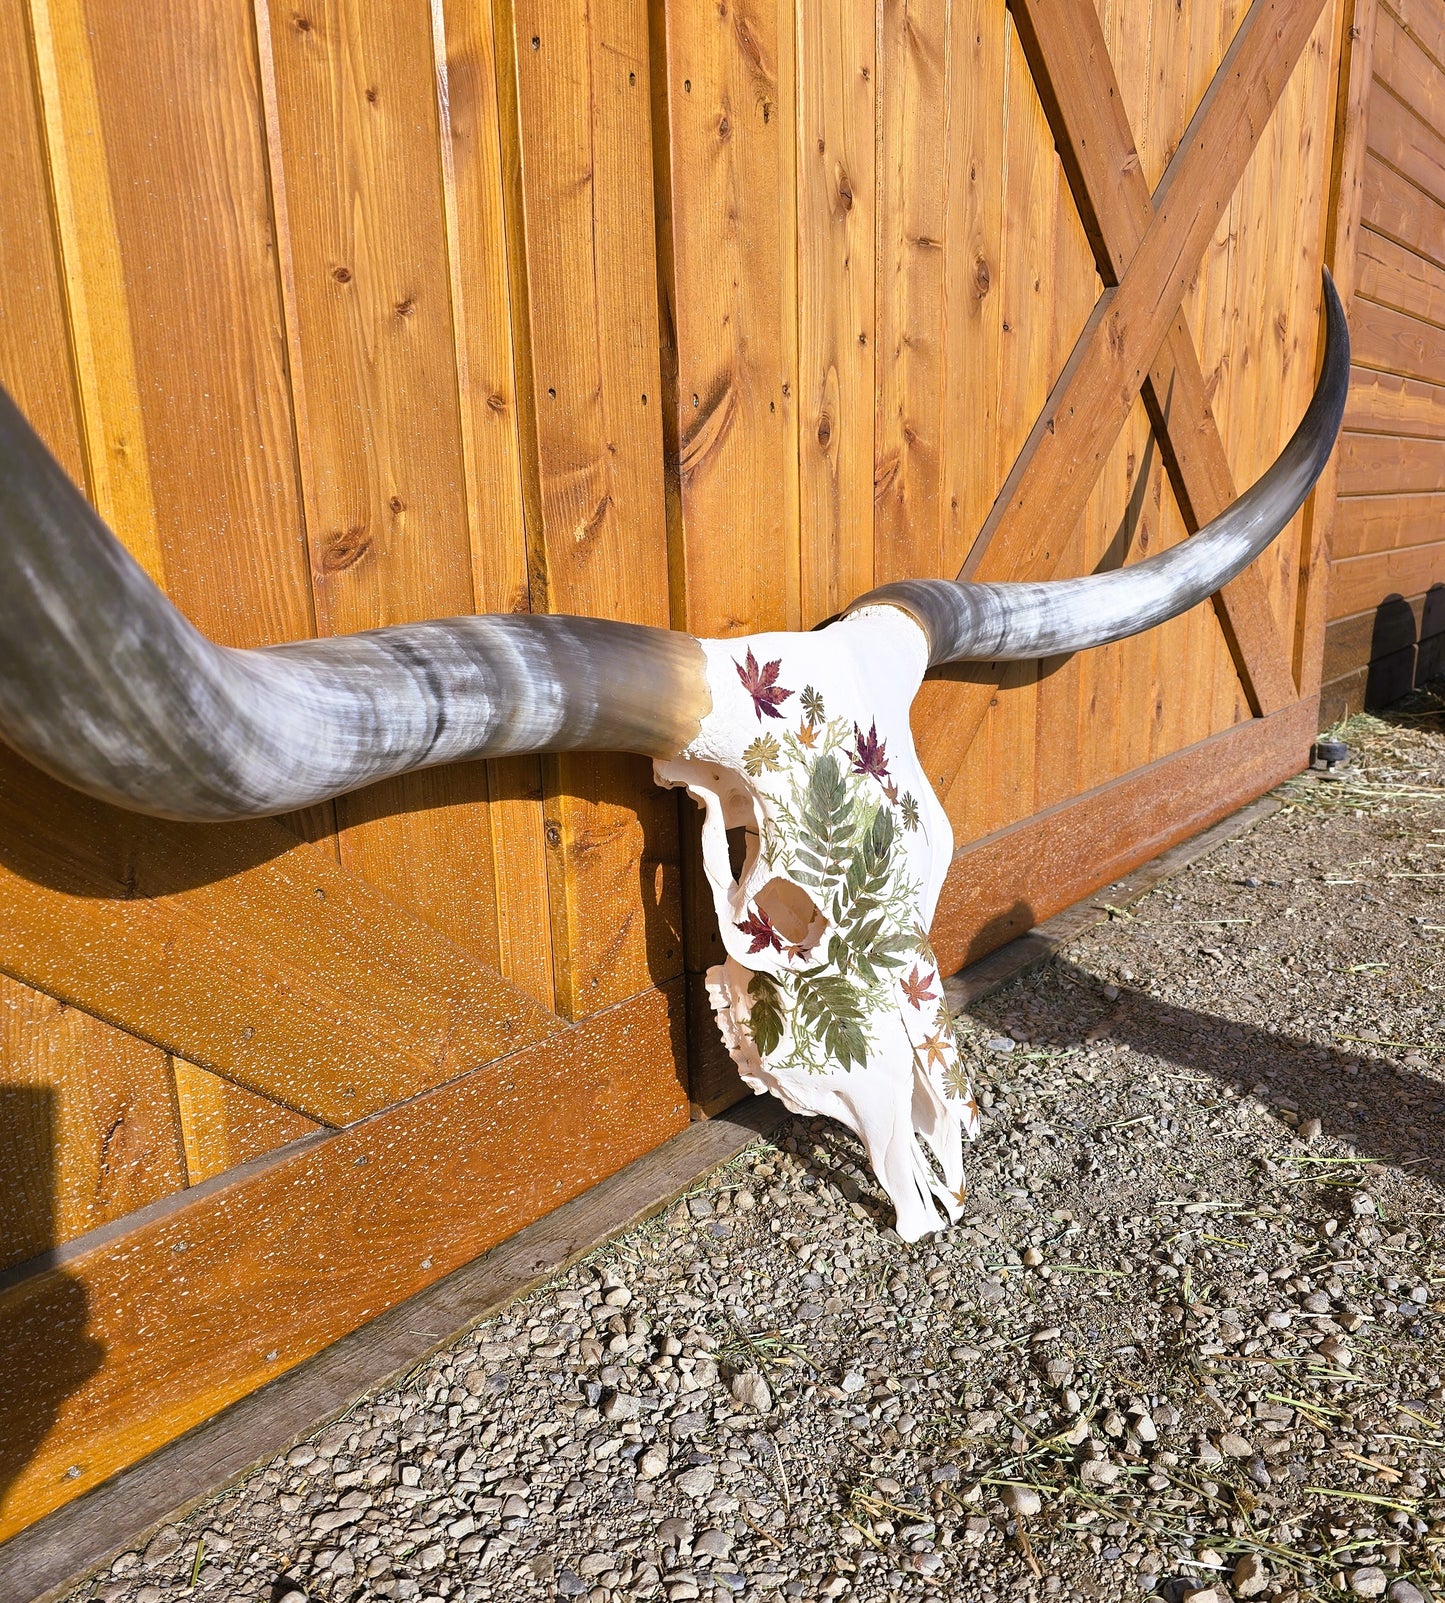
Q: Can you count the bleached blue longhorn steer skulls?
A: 0